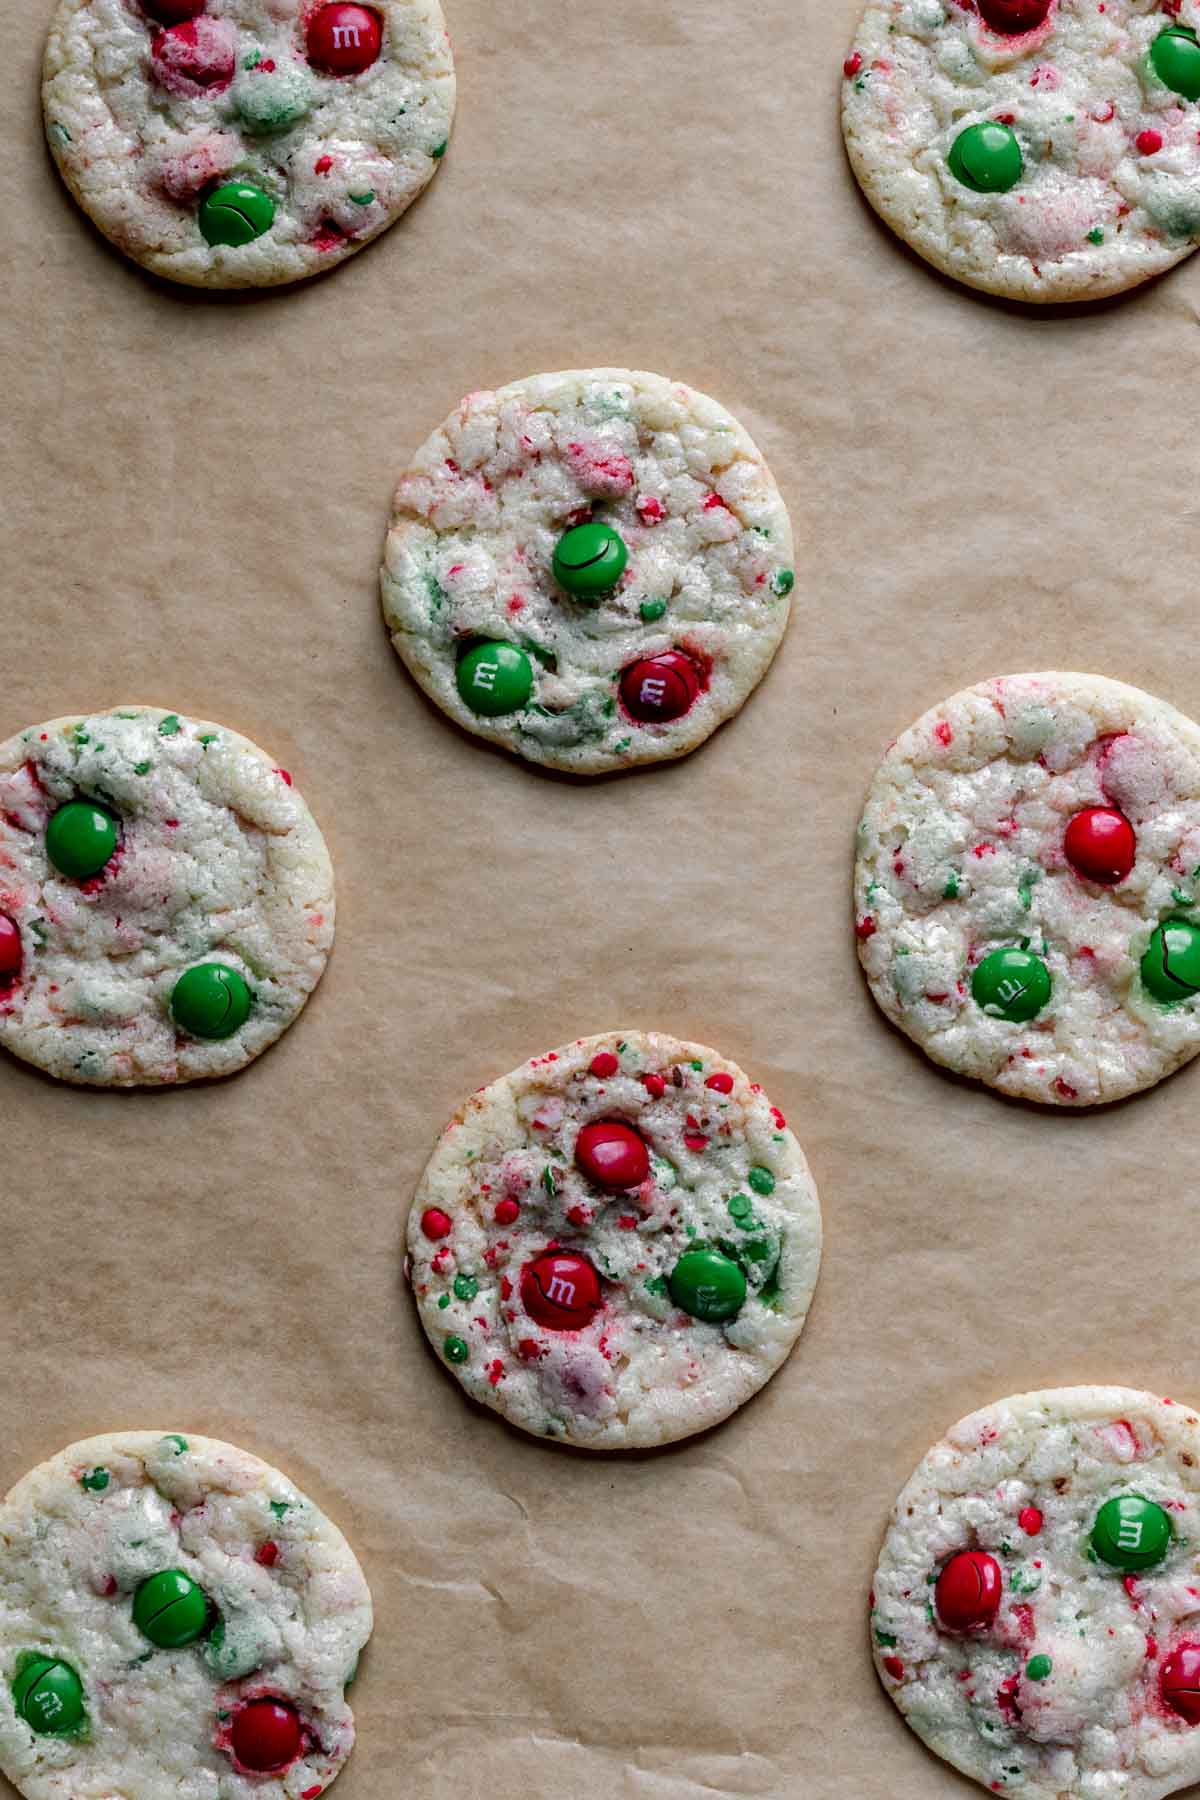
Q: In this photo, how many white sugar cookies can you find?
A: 8